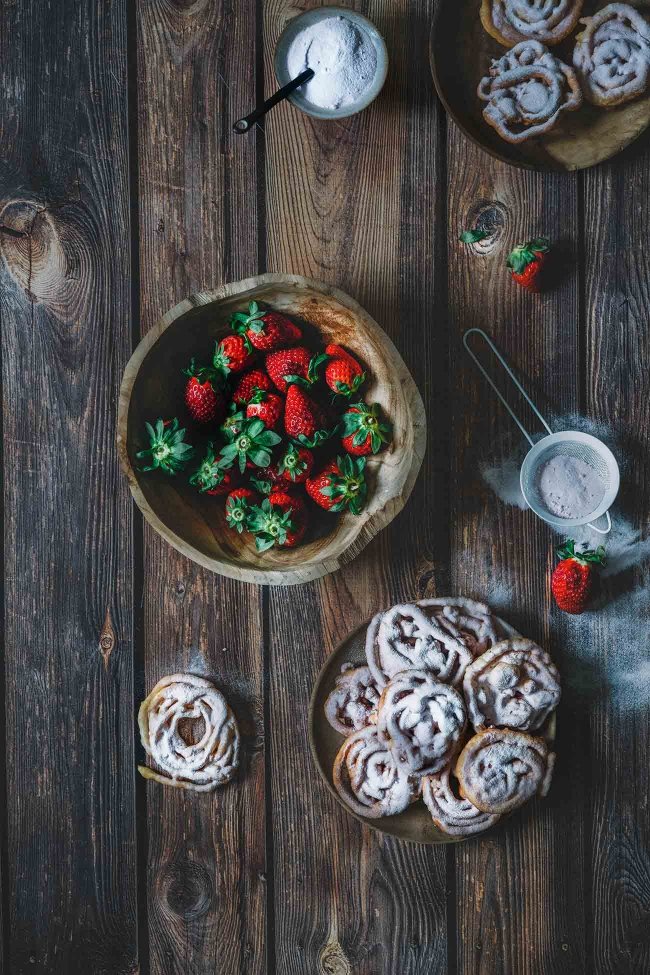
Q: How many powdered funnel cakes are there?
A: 12